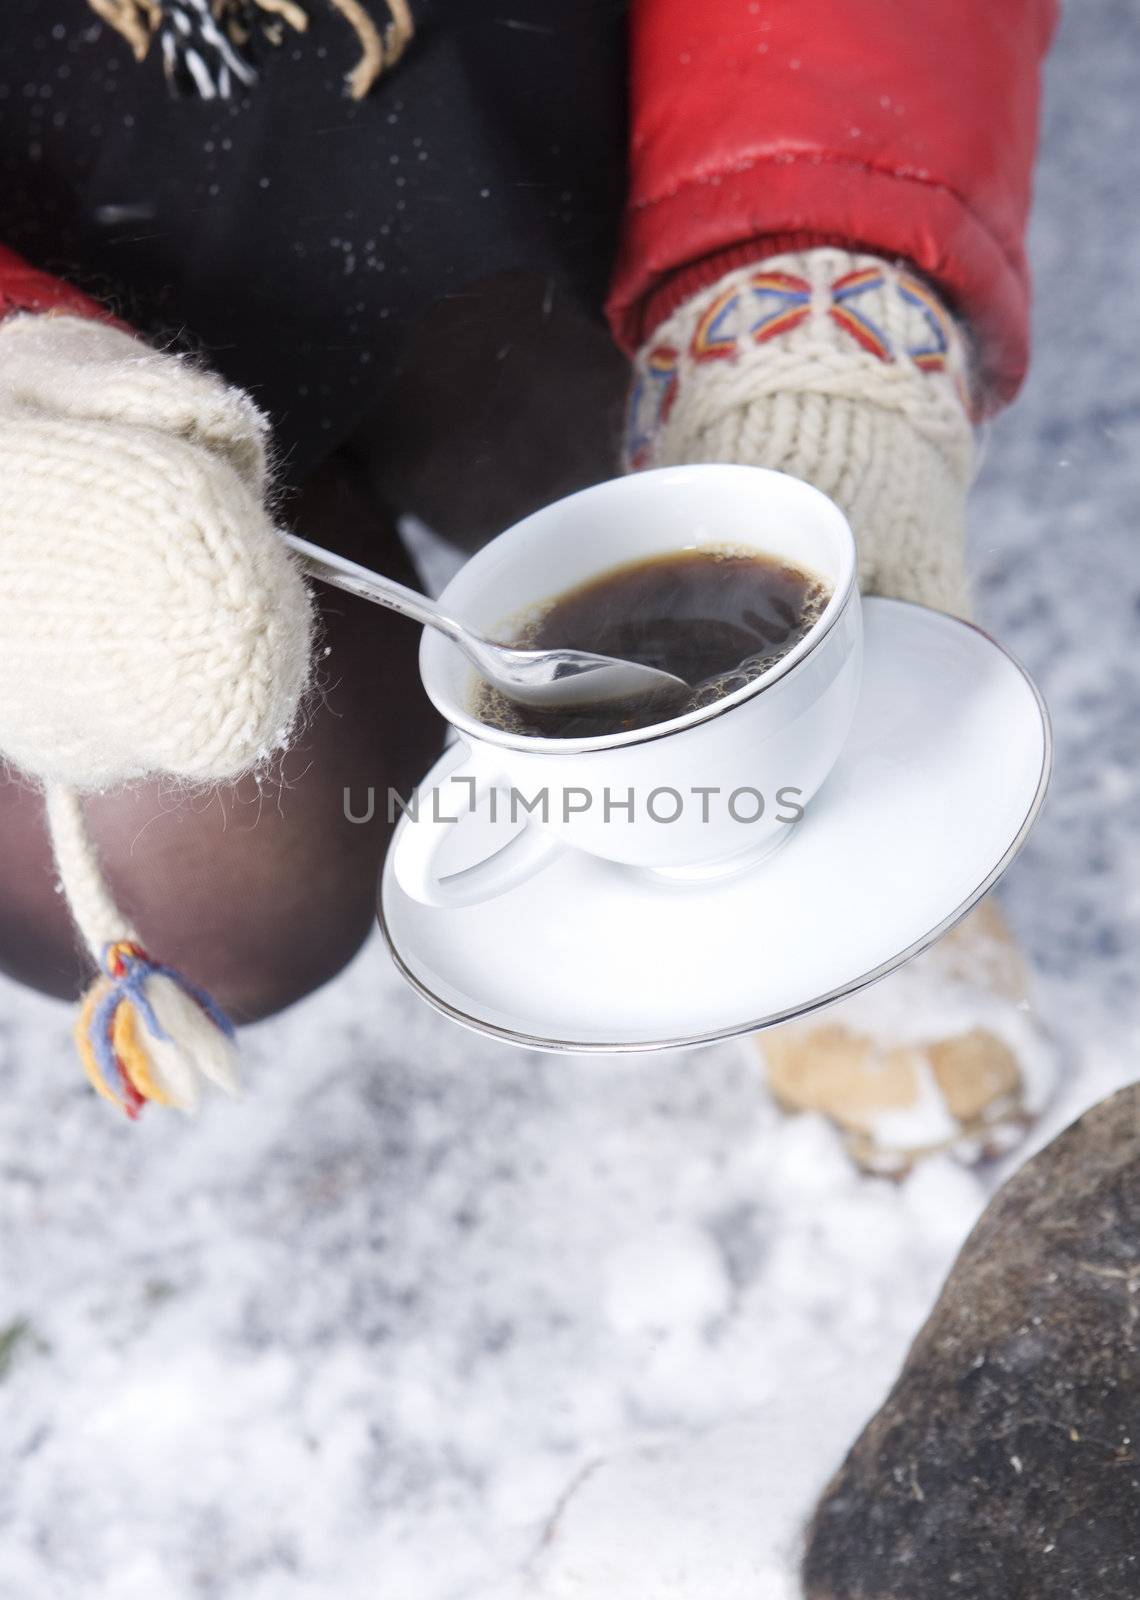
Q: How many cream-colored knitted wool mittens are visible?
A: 2